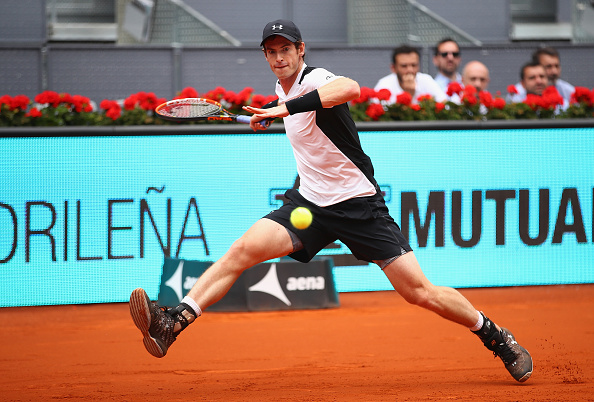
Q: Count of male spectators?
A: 5